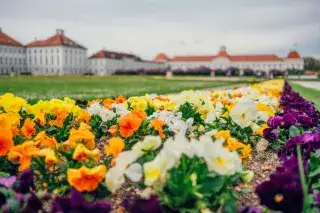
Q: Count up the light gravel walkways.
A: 1